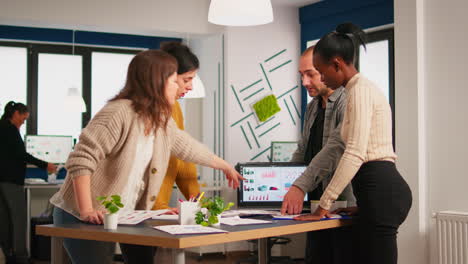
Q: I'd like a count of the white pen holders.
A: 1